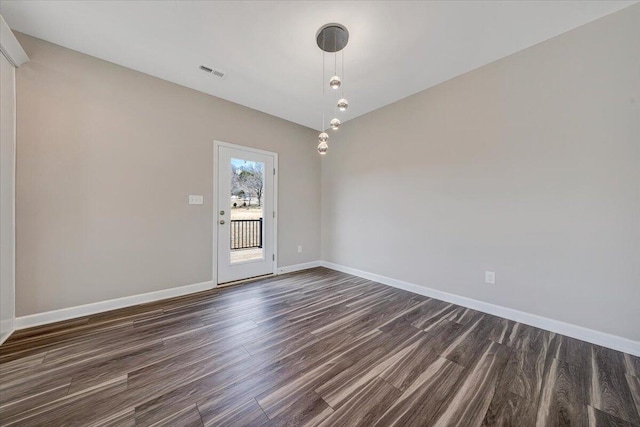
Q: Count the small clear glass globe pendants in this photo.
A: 5